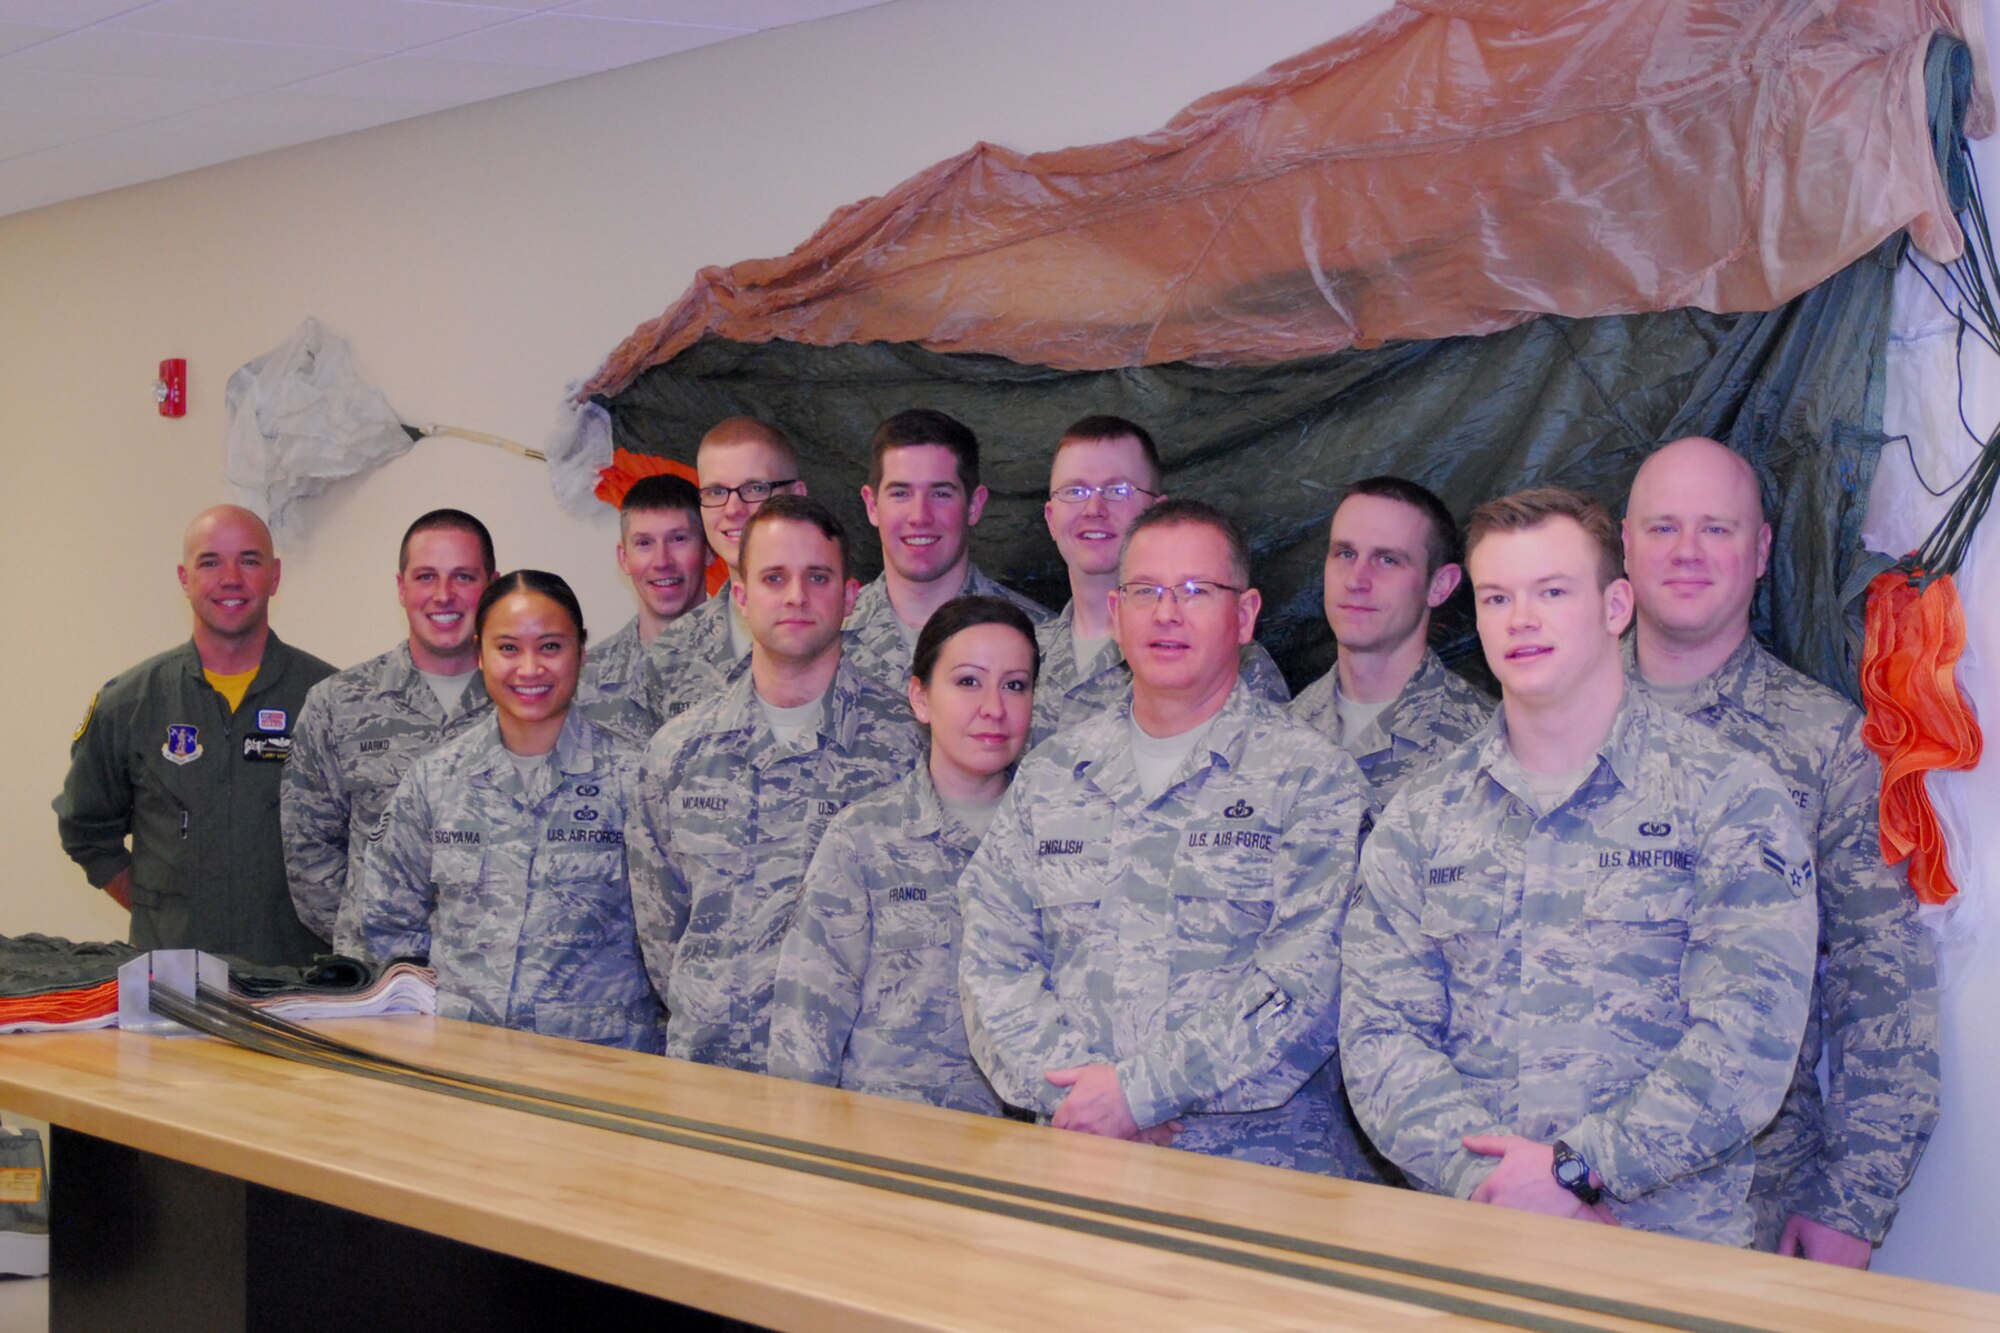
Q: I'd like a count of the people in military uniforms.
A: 13